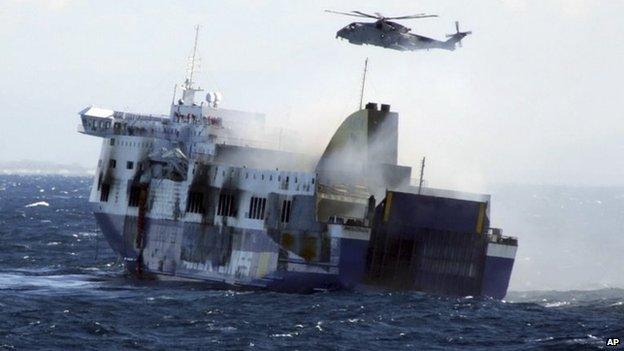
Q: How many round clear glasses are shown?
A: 0